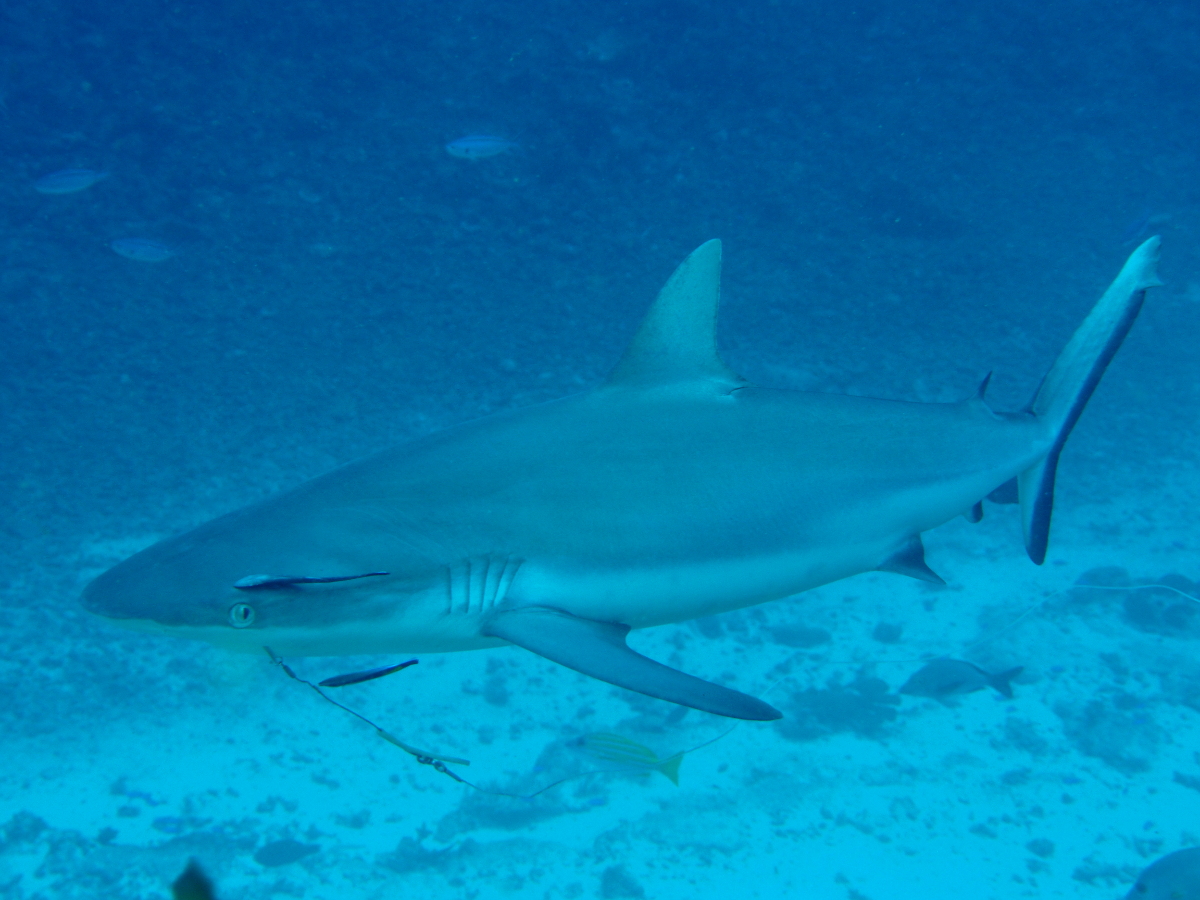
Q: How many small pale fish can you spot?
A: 3